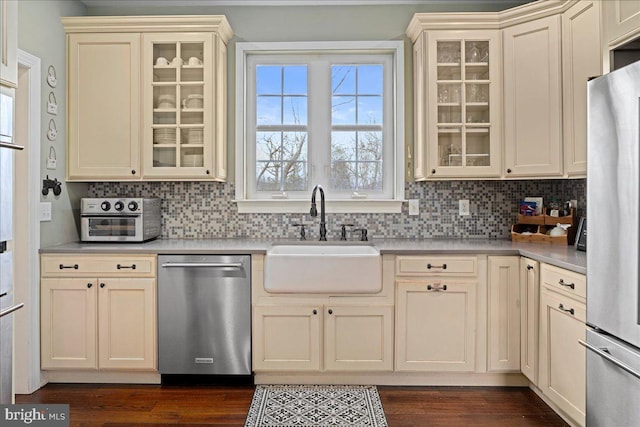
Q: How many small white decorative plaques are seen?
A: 4